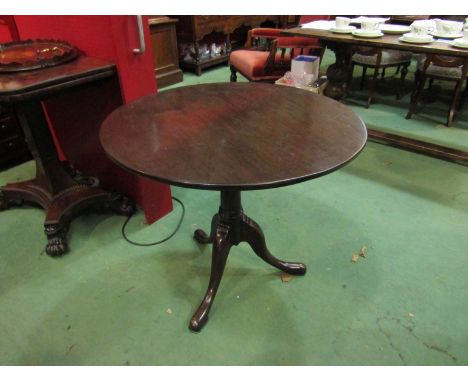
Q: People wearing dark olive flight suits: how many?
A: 0